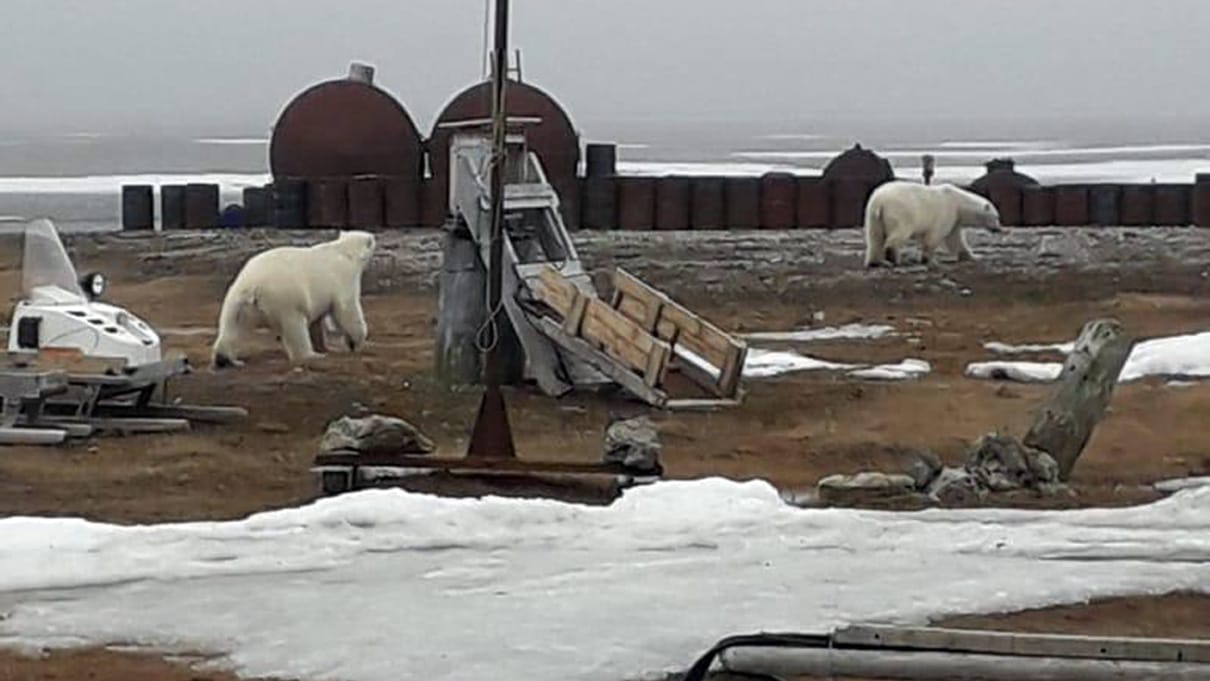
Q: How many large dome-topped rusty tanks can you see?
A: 2